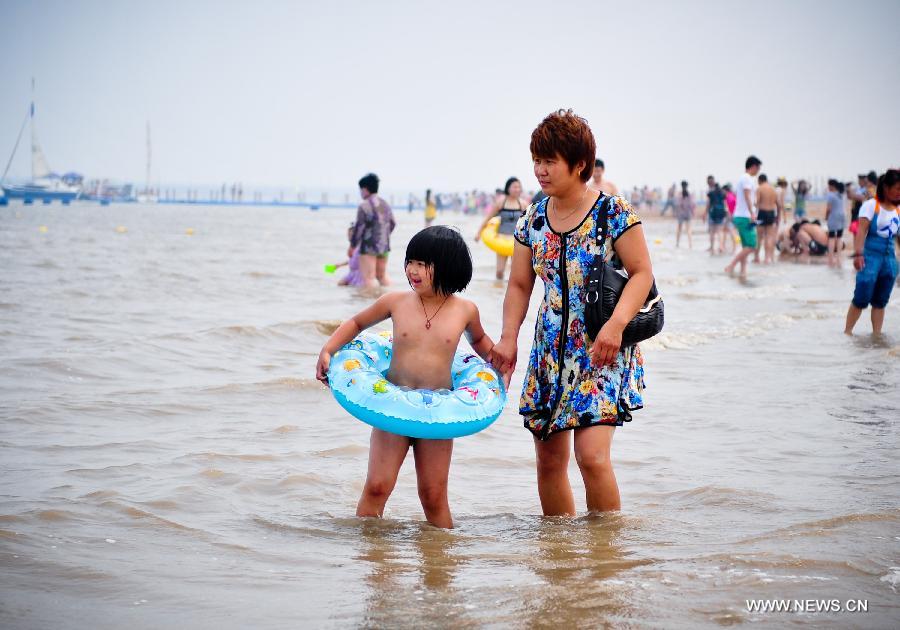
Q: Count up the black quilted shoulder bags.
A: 1